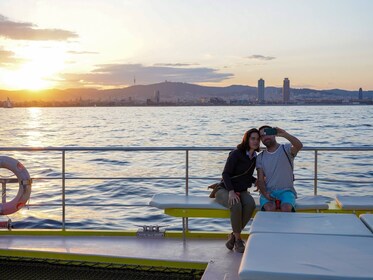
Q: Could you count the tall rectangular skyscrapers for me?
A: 2